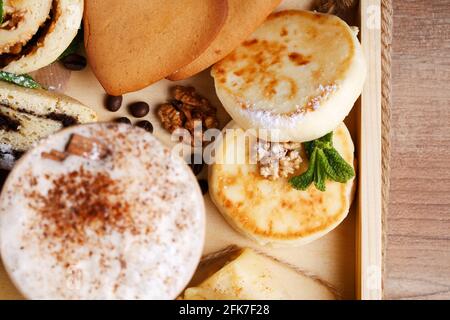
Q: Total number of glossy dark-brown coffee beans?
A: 7